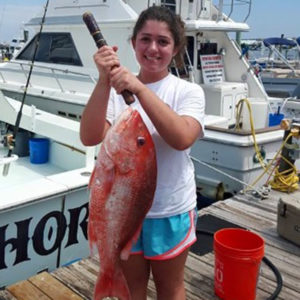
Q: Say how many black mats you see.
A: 1